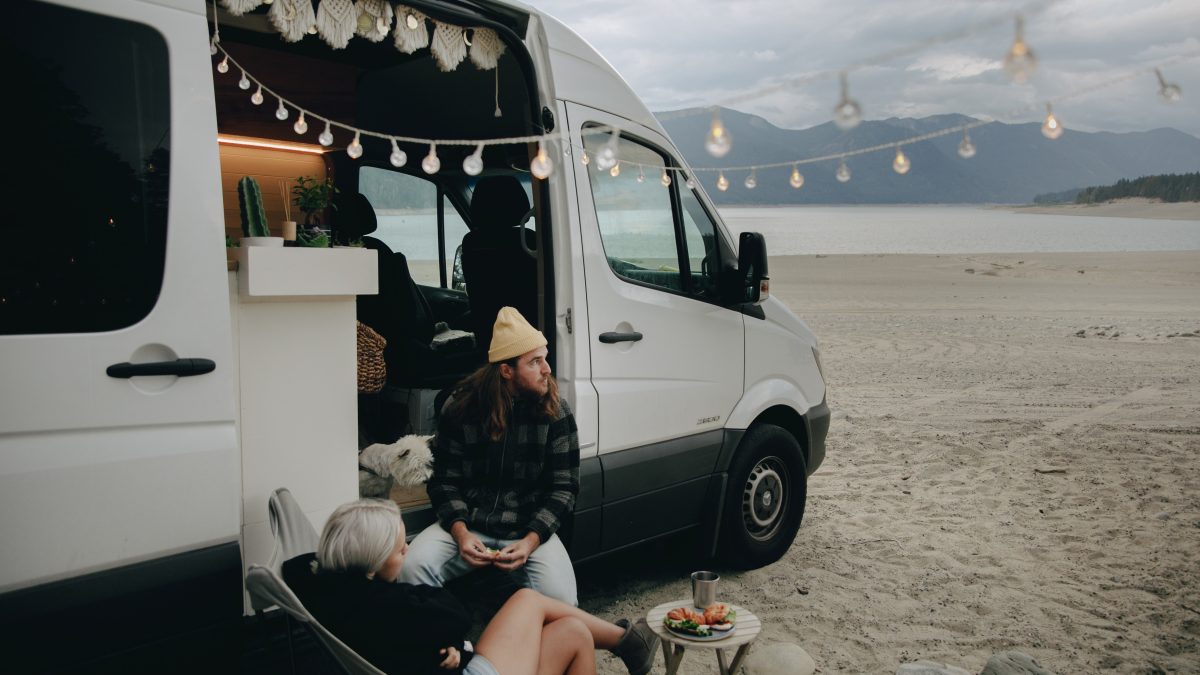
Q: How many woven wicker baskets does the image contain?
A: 1